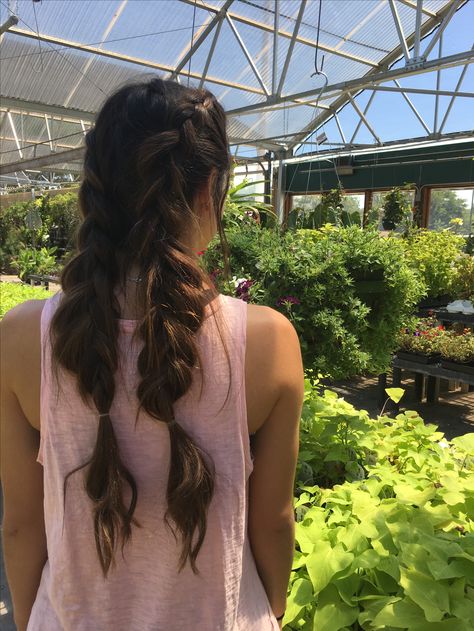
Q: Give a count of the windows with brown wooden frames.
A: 3